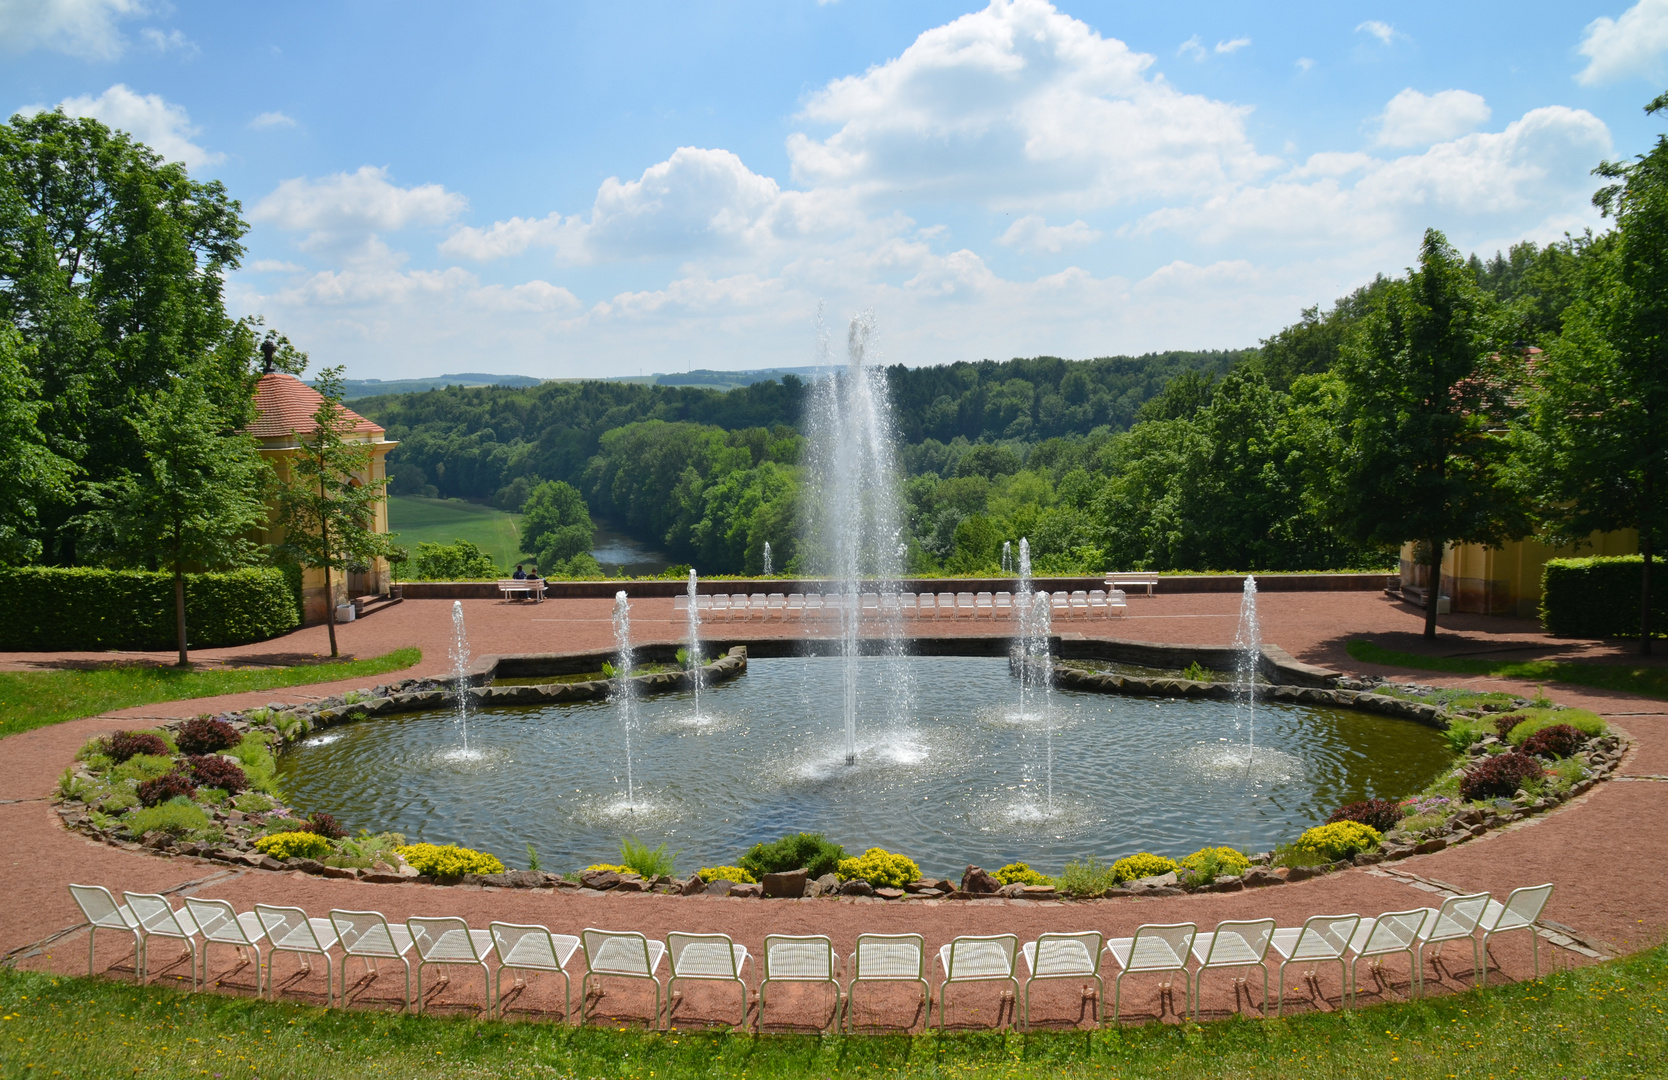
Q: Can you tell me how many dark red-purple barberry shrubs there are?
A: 9